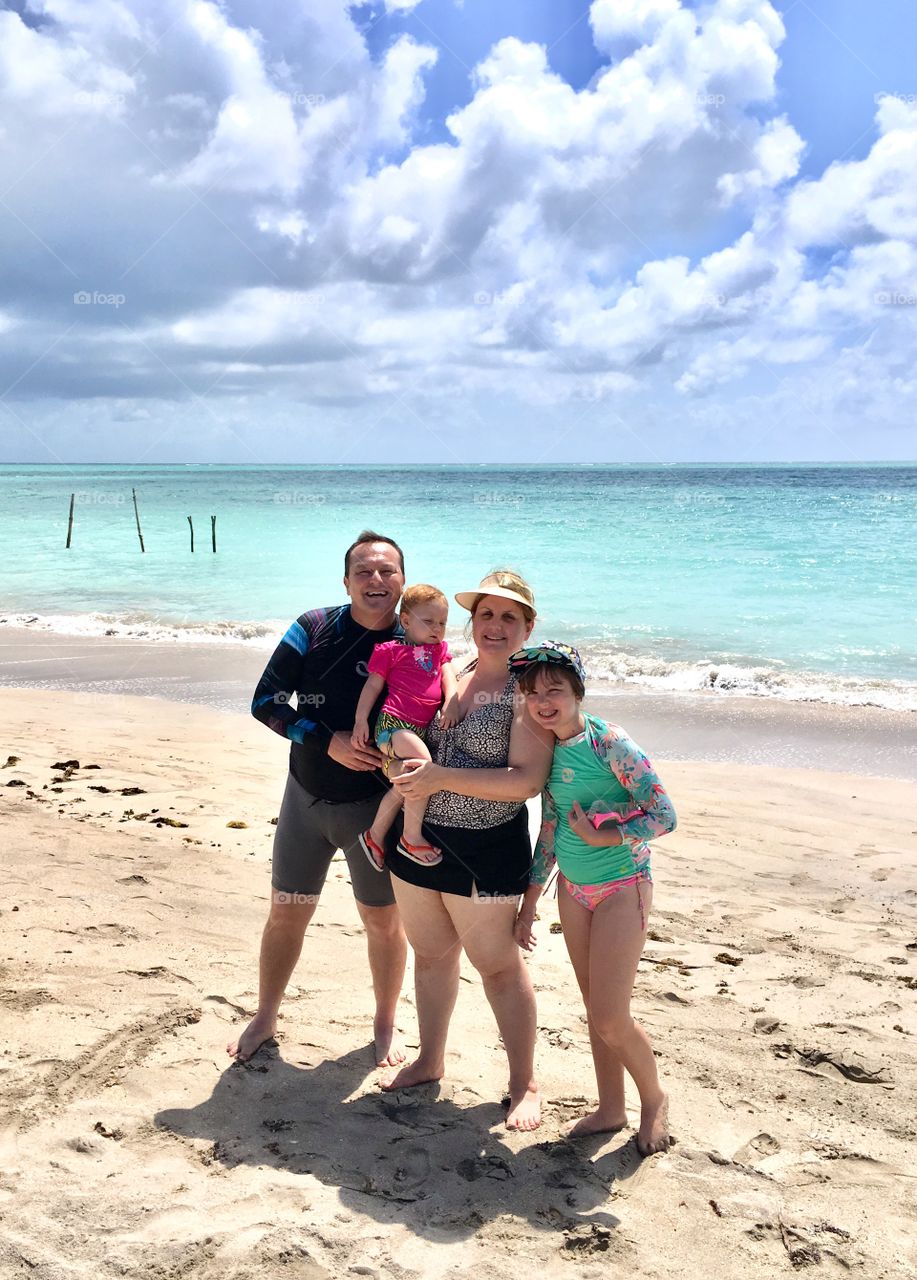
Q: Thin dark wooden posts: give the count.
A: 4